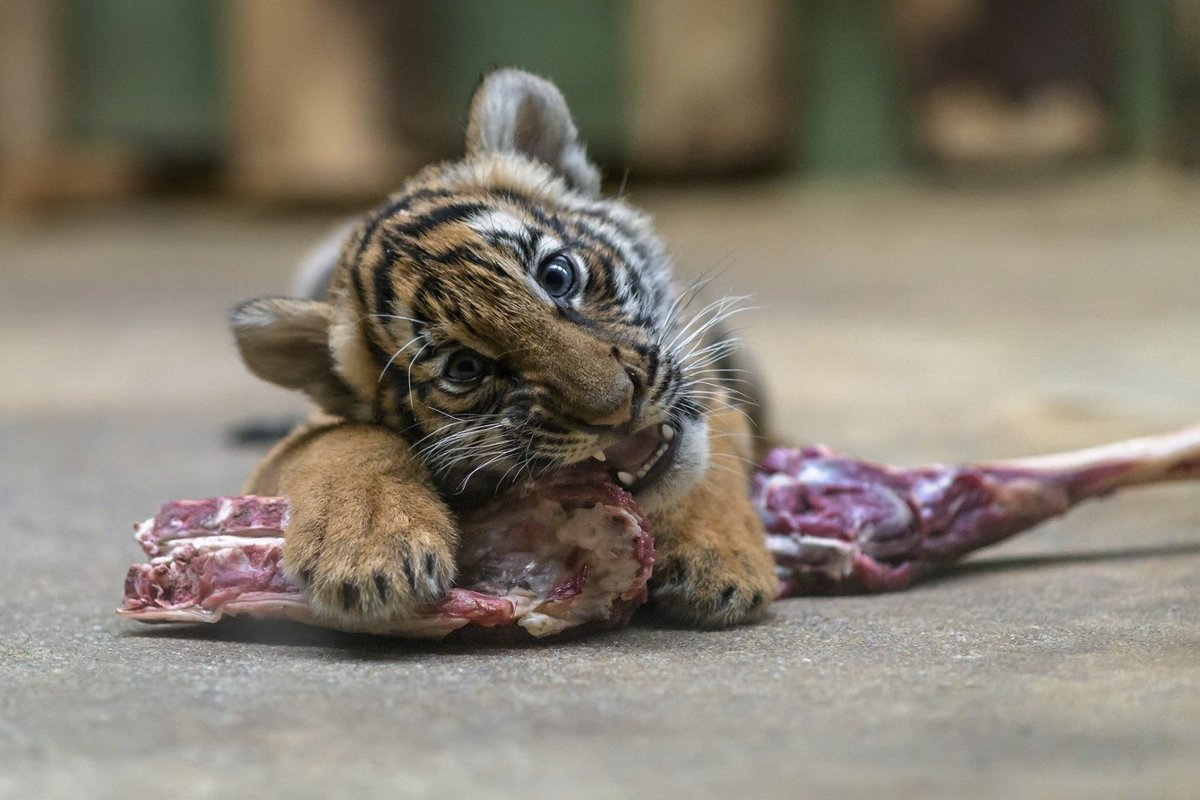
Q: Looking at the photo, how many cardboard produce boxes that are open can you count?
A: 0